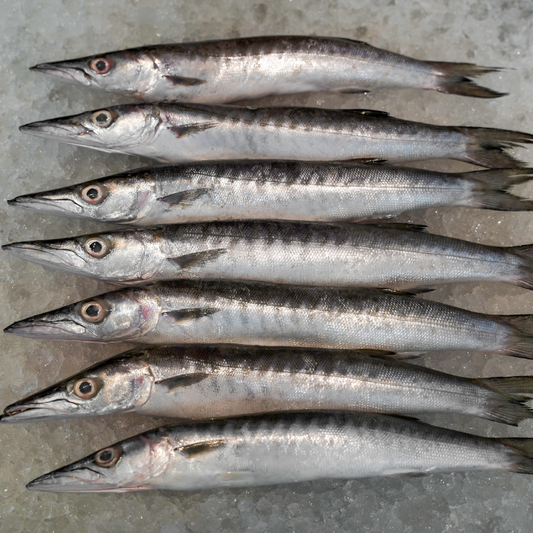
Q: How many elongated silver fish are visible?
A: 7